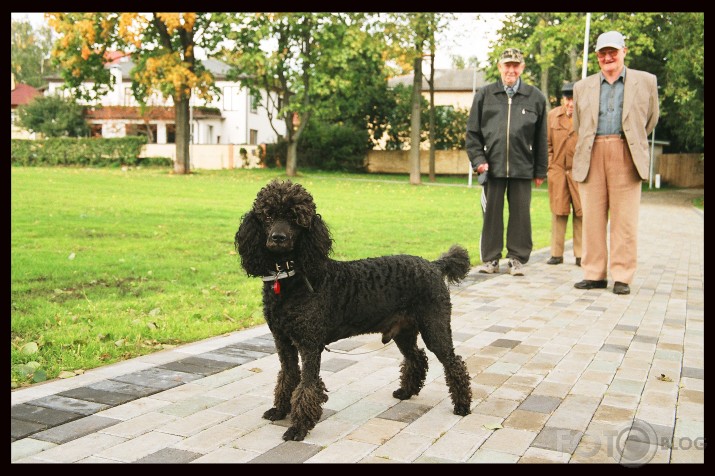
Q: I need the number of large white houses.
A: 1